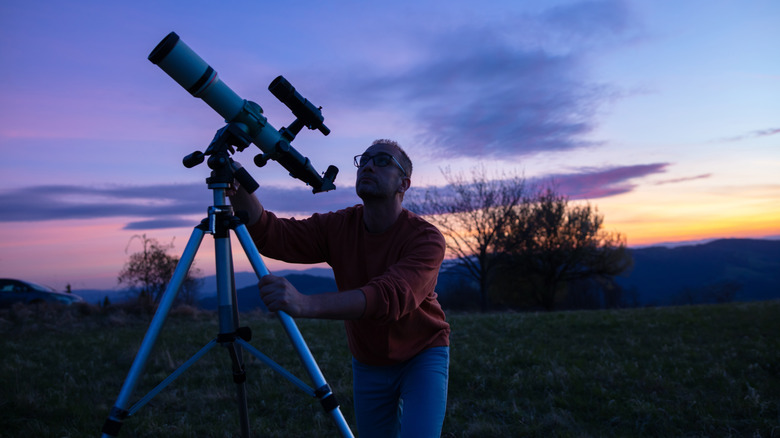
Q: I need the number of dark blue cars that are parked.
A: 1